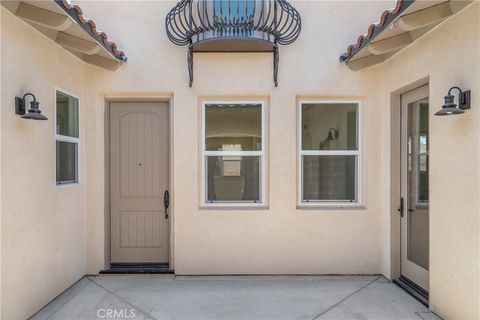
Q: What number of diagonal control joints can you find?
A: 2